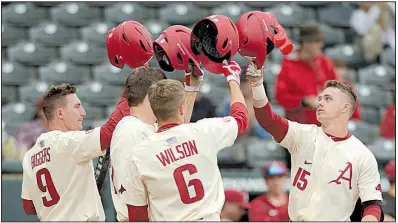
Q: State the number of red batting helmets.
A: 4